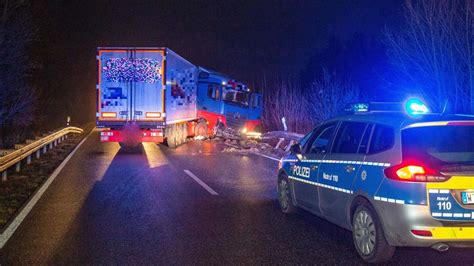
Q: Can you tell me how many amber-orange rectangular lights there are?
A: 2